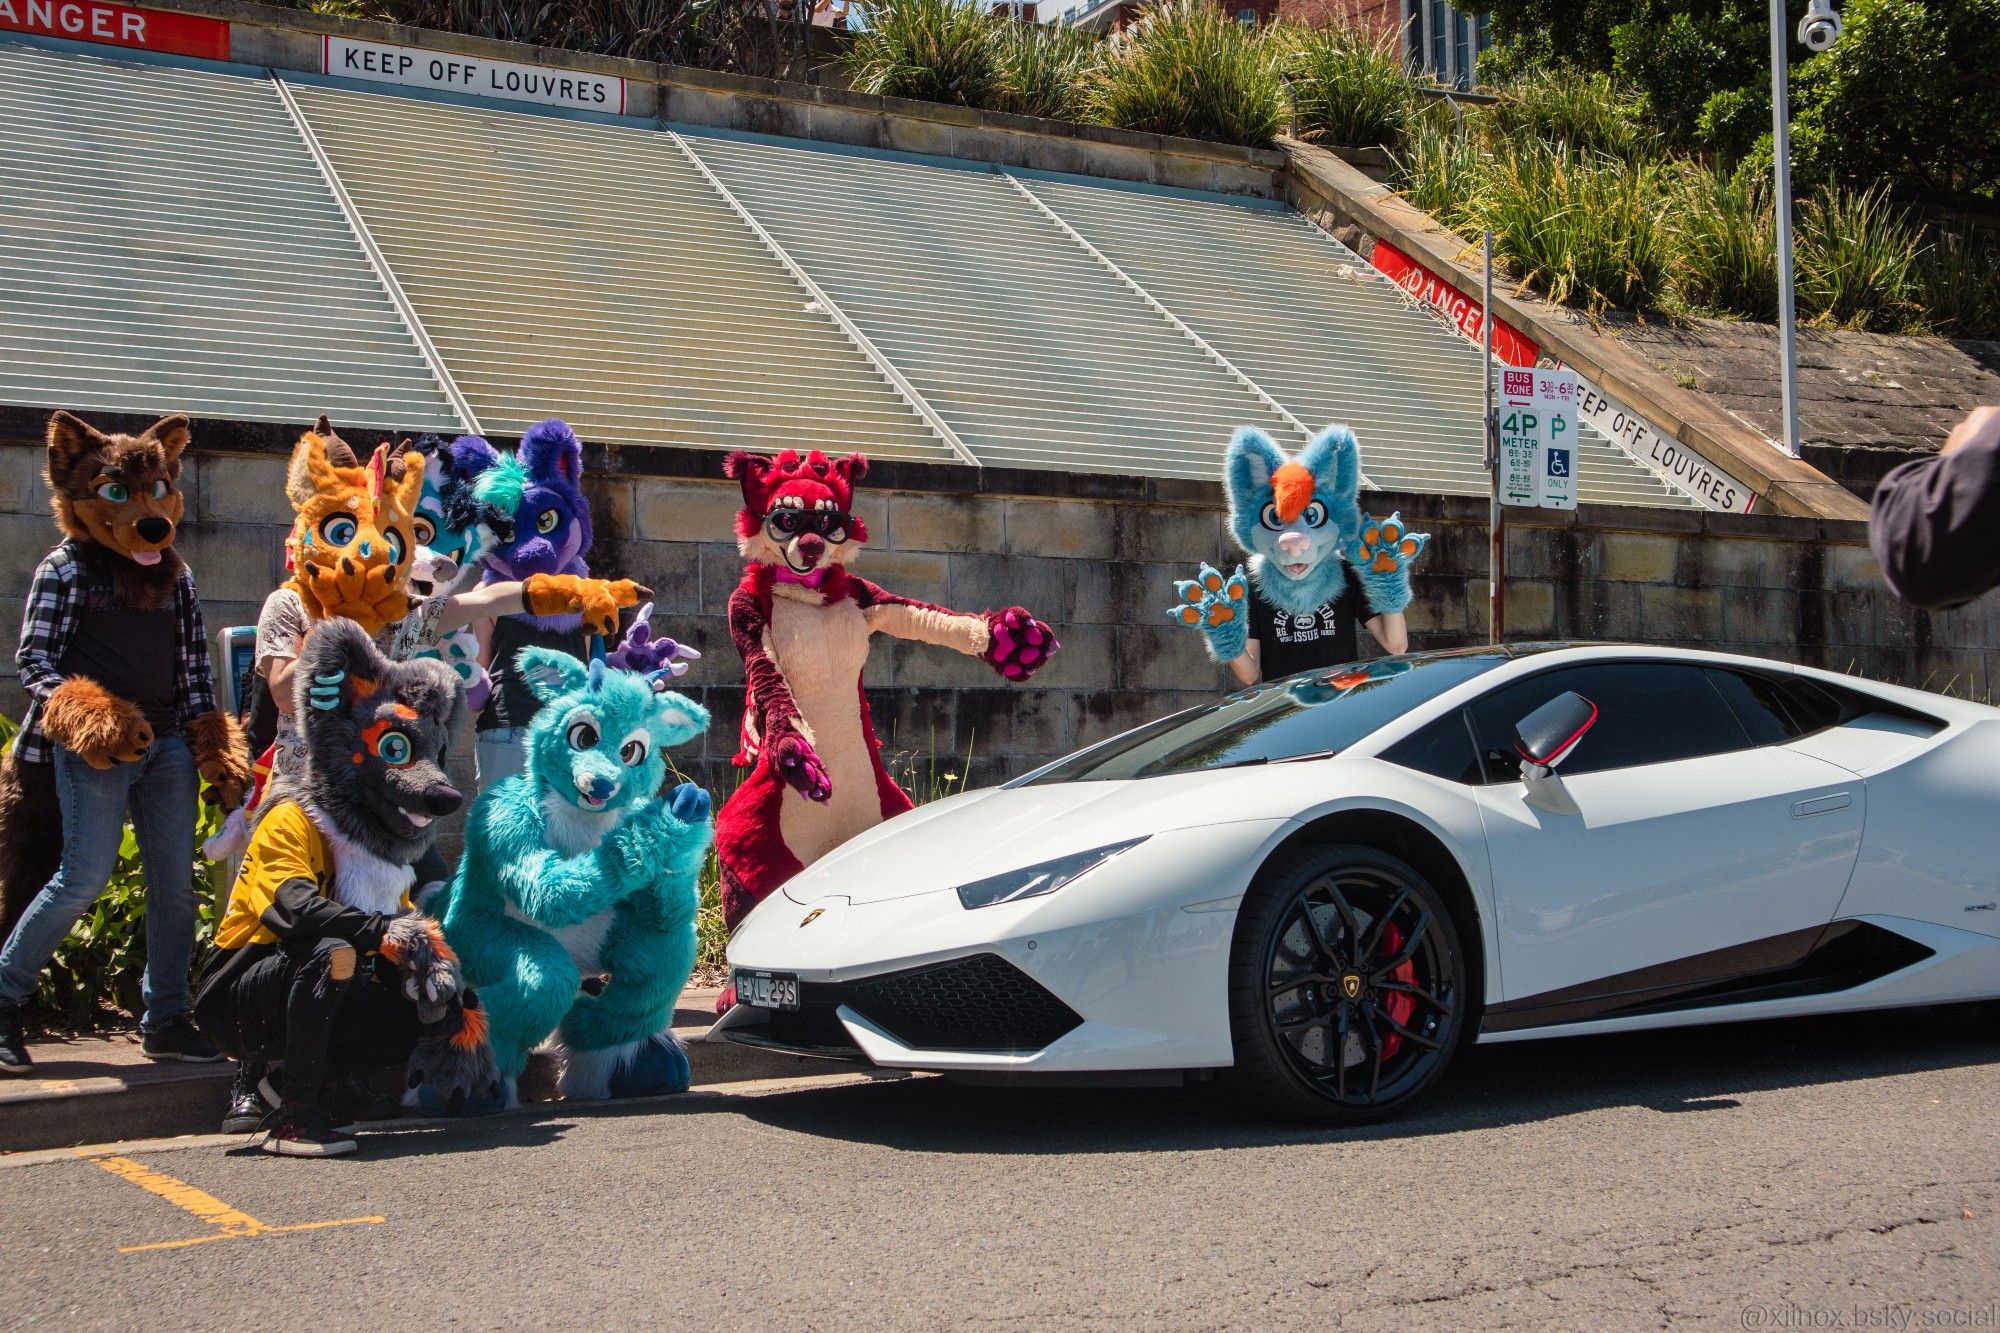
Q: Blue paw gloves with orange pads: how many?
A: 2